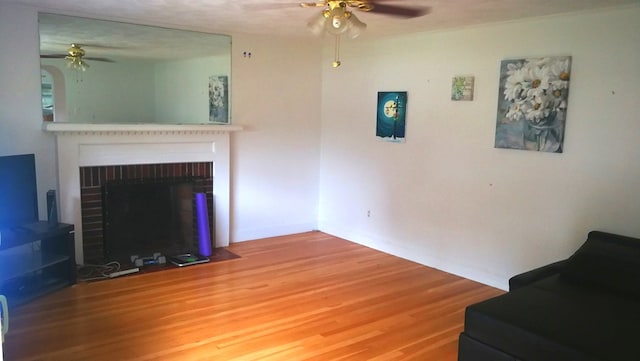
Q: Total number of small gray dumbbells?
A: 2